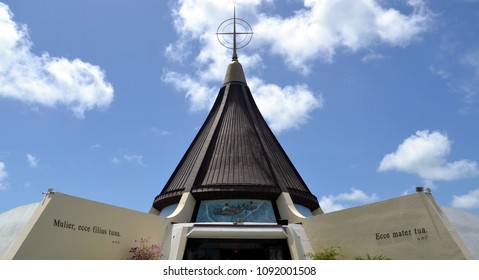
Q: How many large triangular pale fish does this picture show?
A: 0